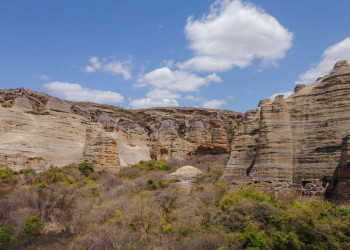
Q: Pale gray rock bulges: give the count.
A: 1